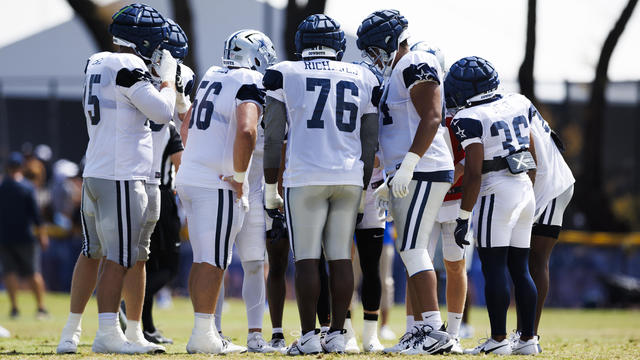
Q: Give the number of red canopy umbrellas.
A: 0